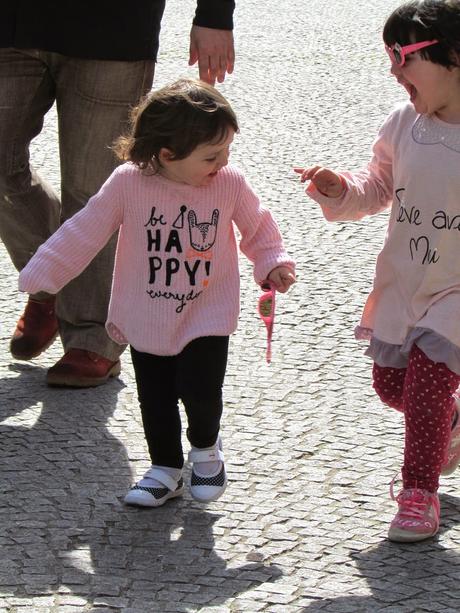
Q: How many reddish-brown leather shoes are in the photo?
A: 2